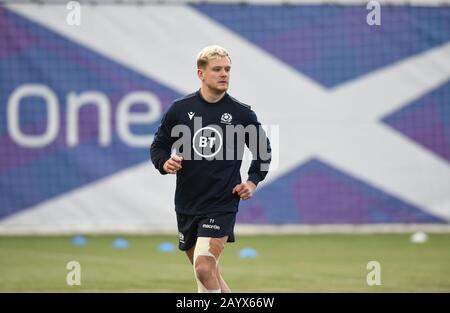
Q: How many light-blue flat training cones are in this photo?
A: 4